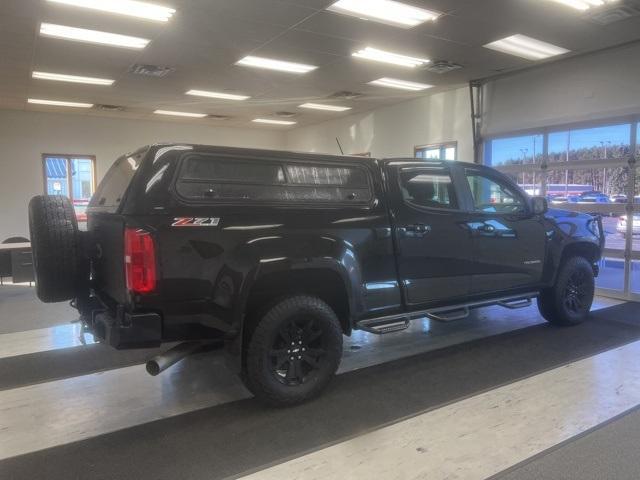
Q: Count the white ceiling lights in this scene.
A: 14